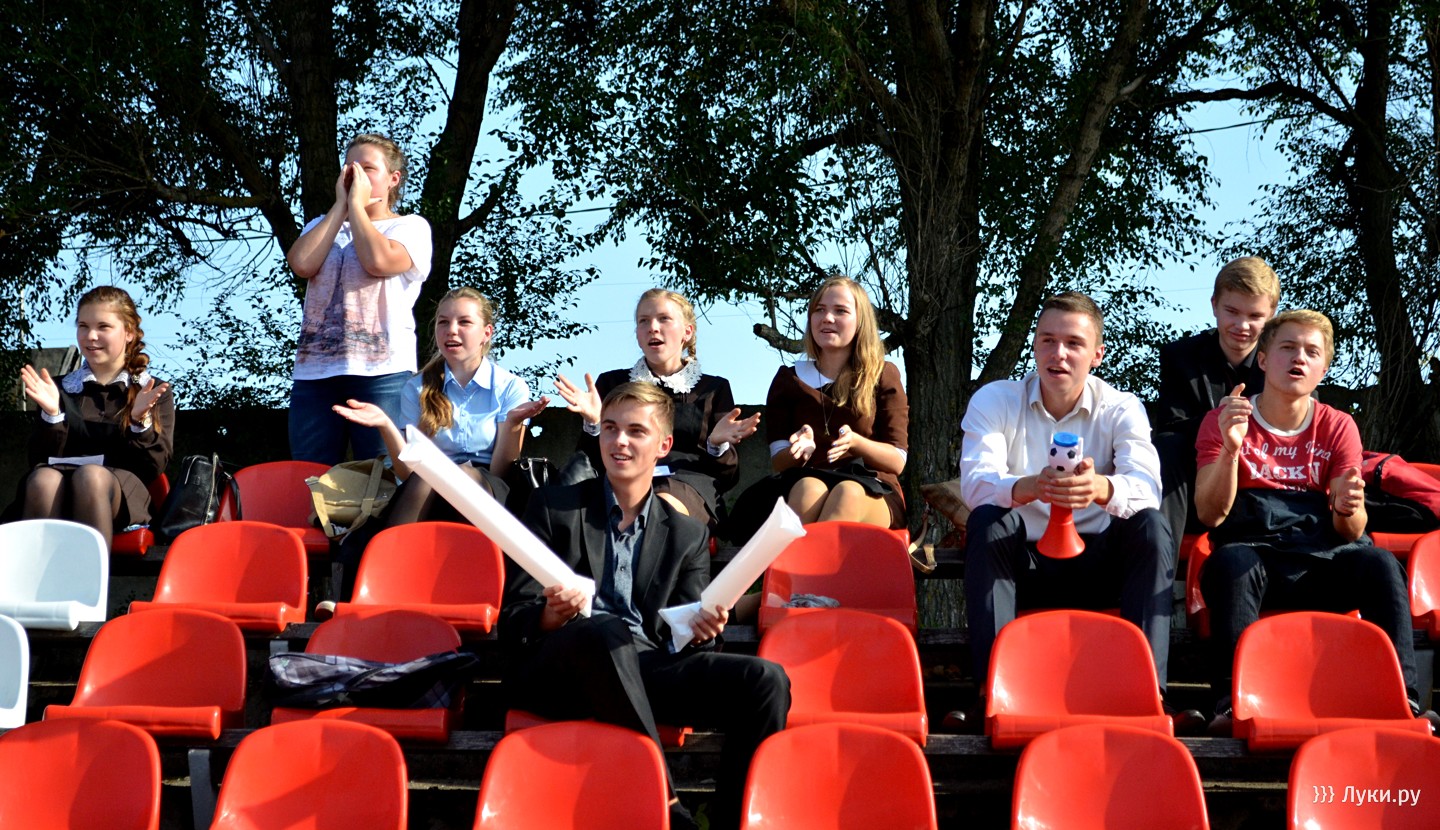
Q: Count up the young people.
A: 9